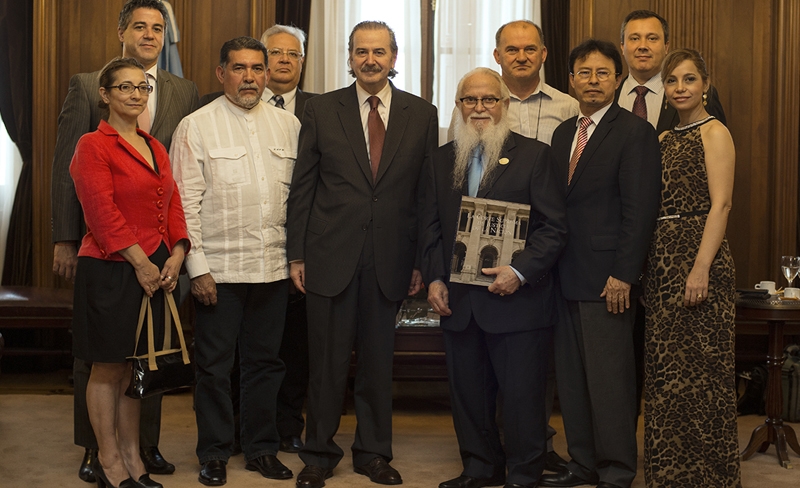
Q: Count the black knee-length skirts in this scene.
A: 1